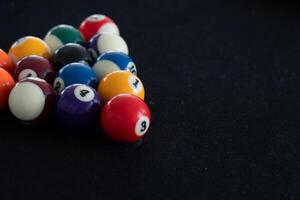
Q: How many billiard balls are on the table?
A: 14